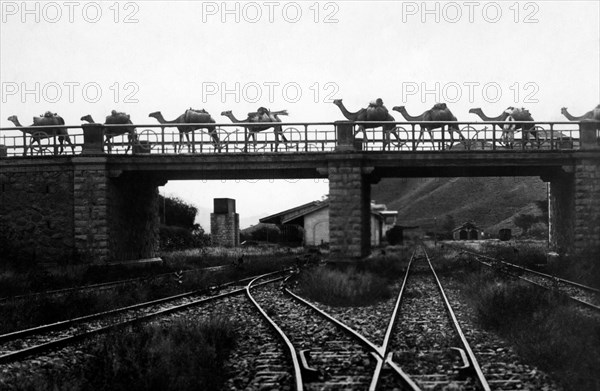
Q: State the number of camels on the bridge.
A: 8